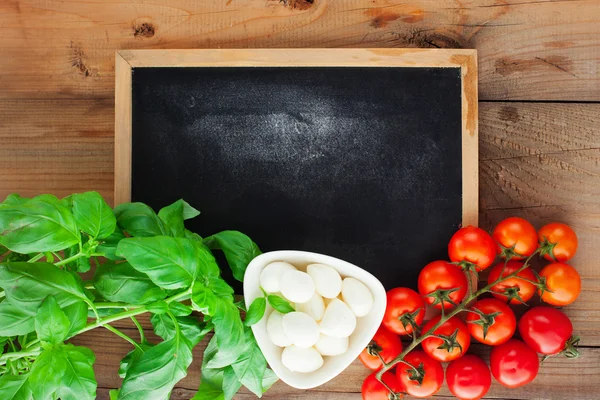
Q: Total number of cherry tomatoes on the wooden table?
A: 15